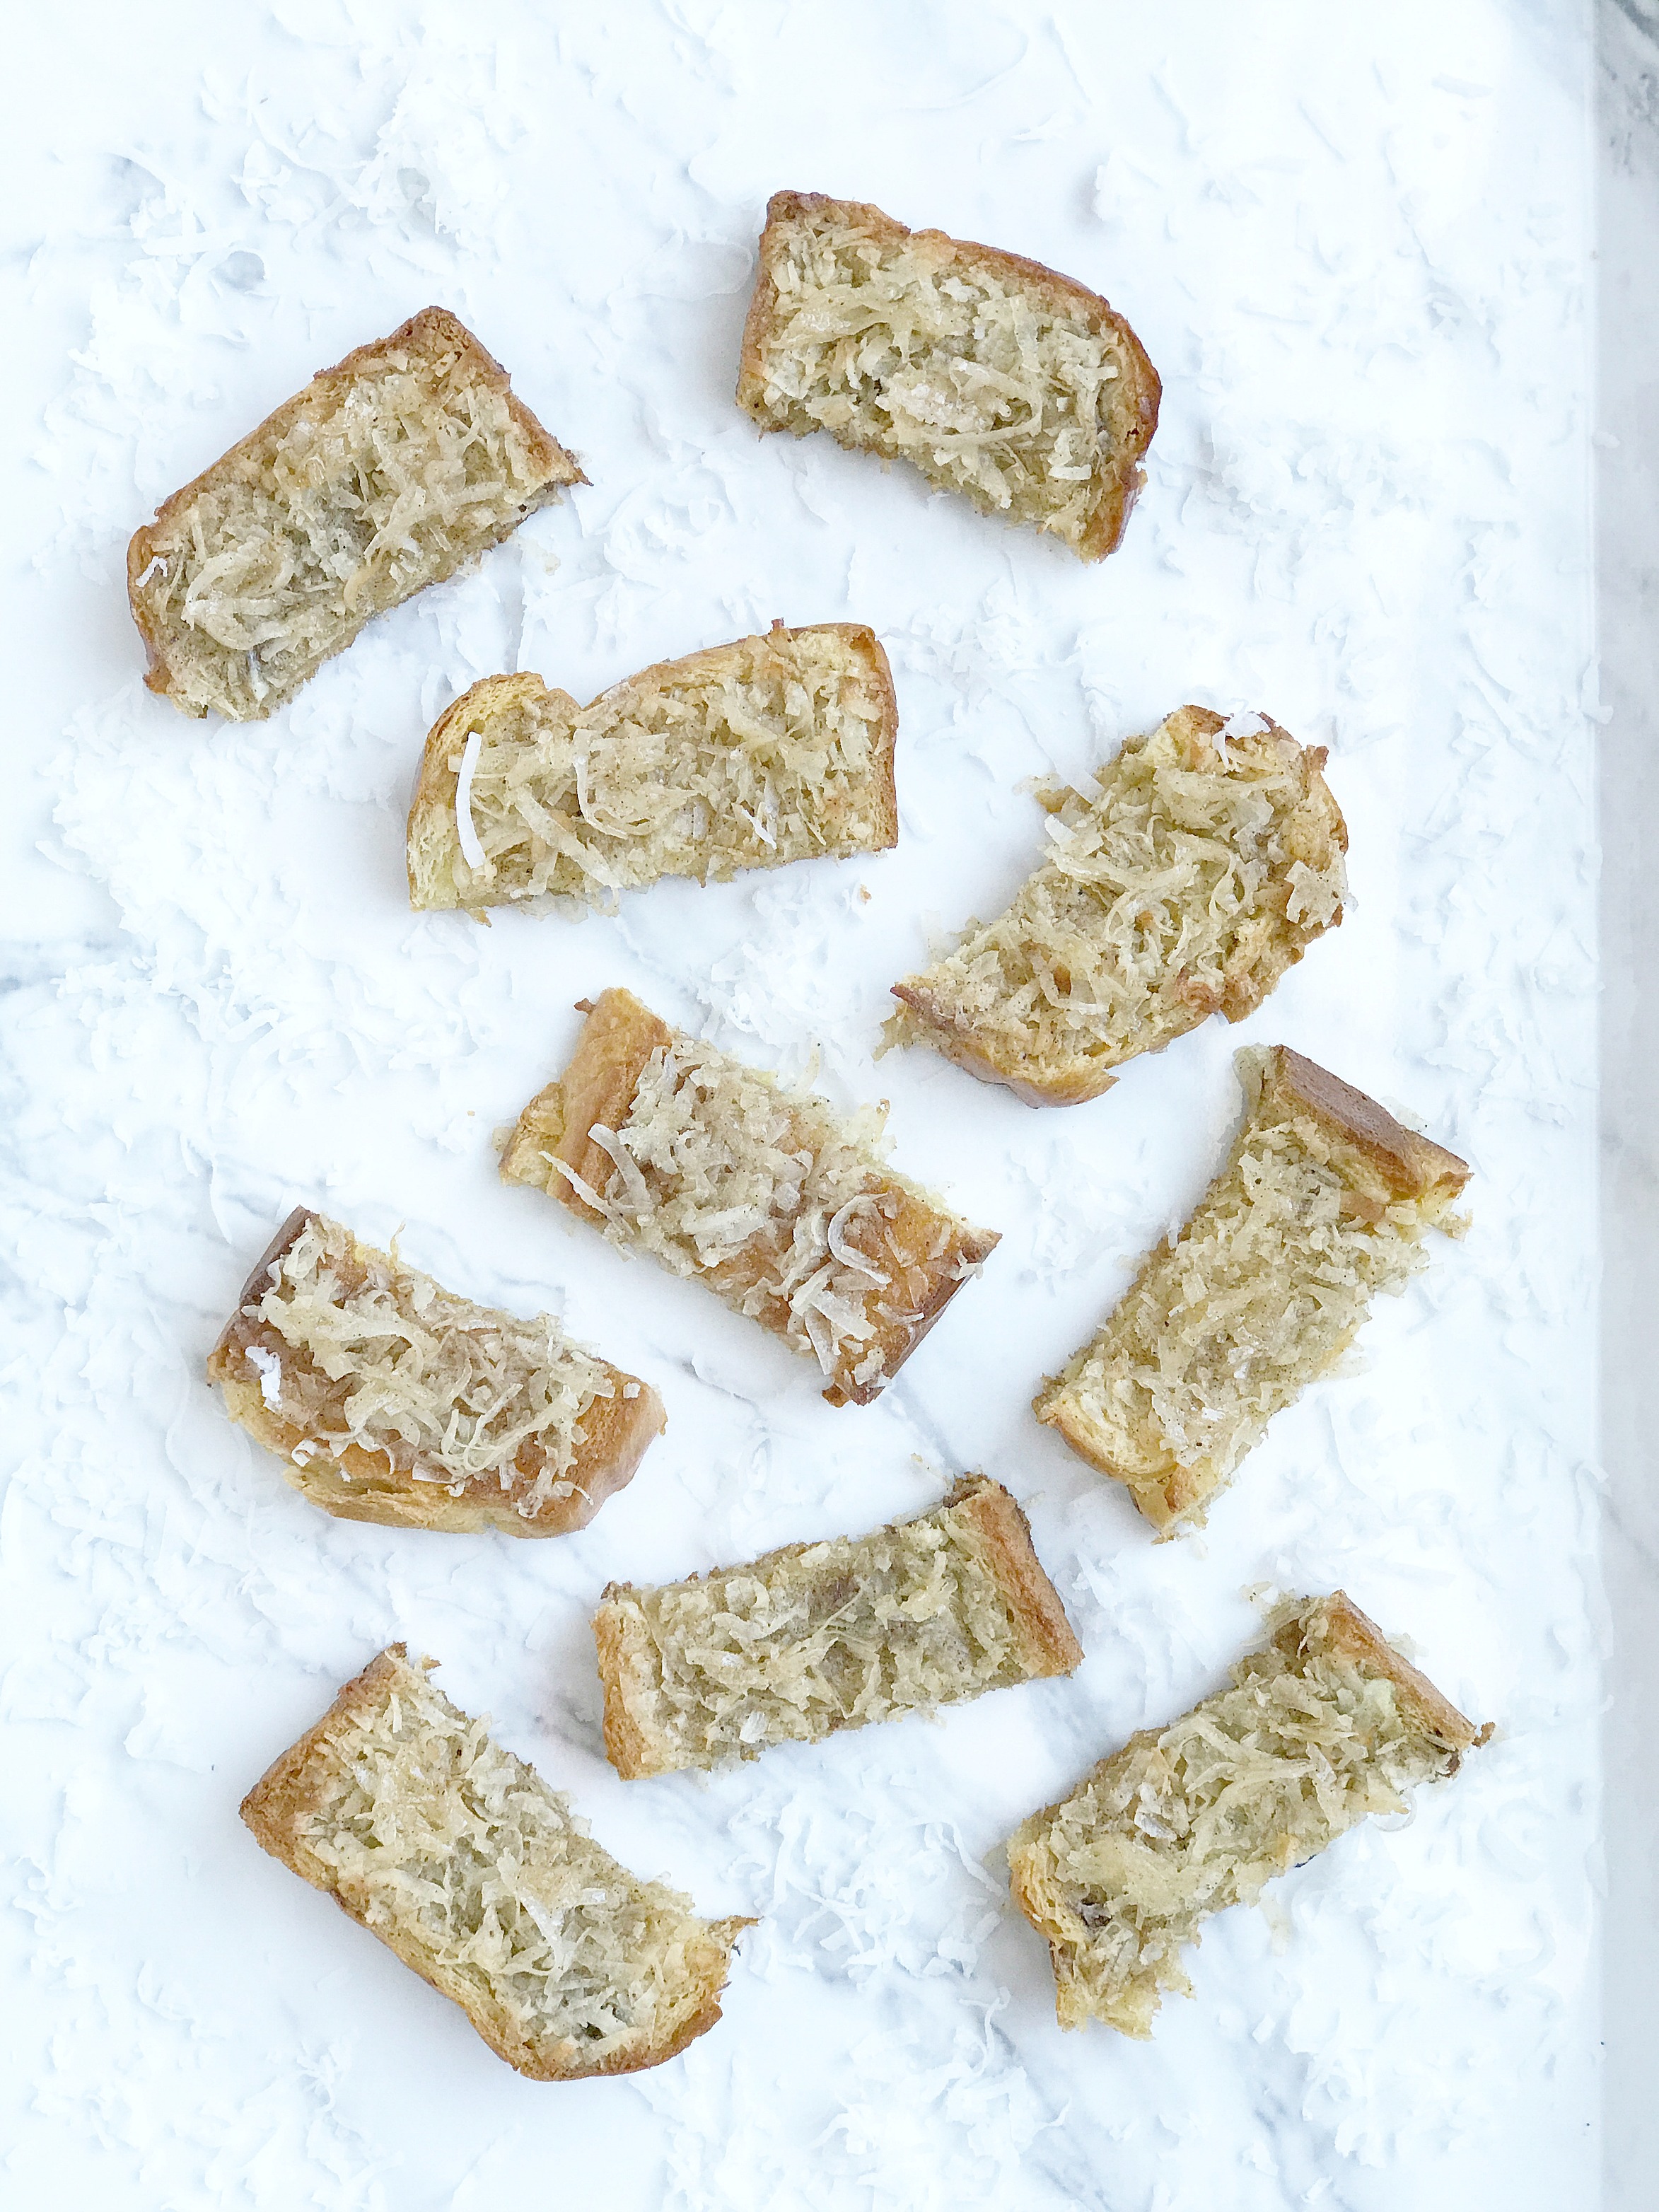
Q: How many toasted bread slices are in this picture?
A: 10